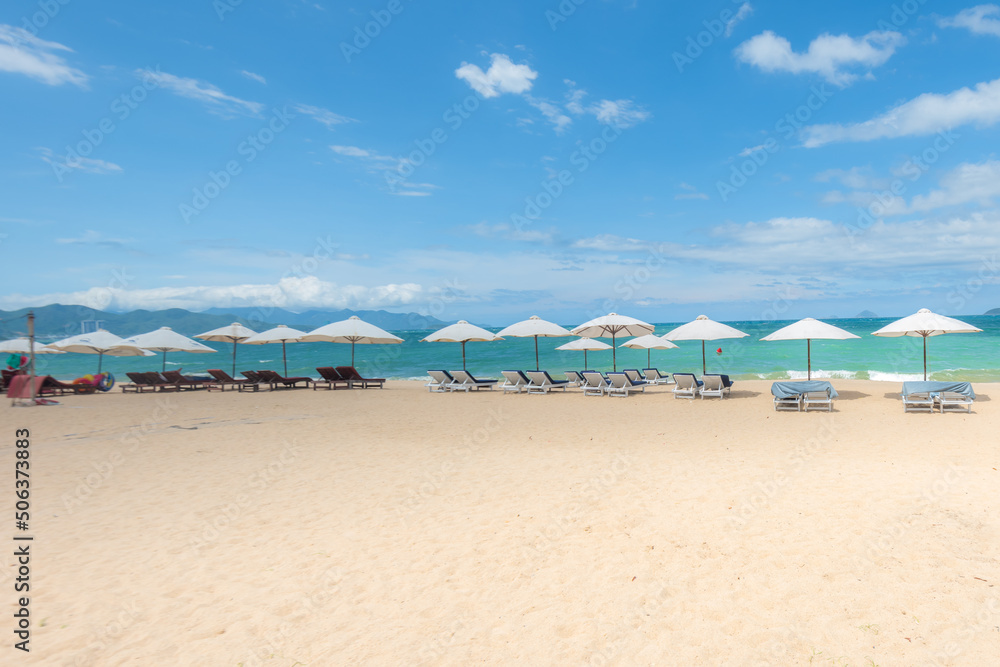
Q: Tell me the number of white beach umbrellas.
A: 14